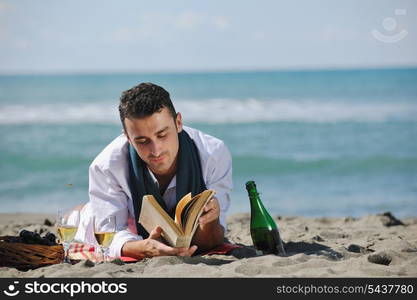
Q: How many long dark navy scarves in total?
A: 1